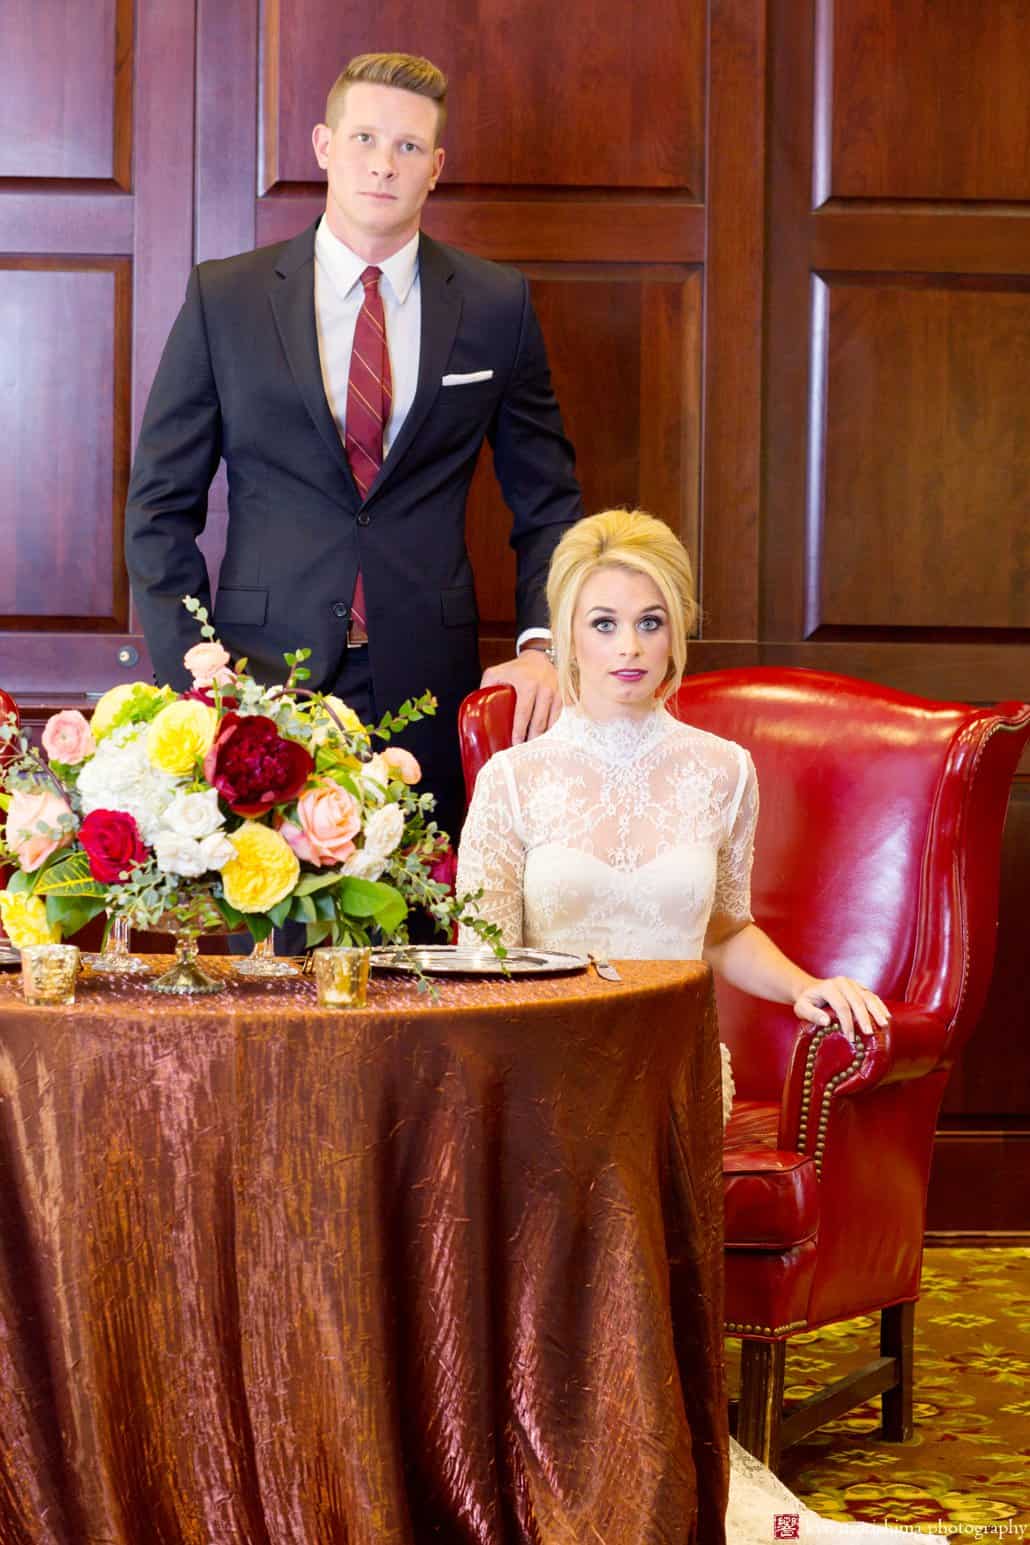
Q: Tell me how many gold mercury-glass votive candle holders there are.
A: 2